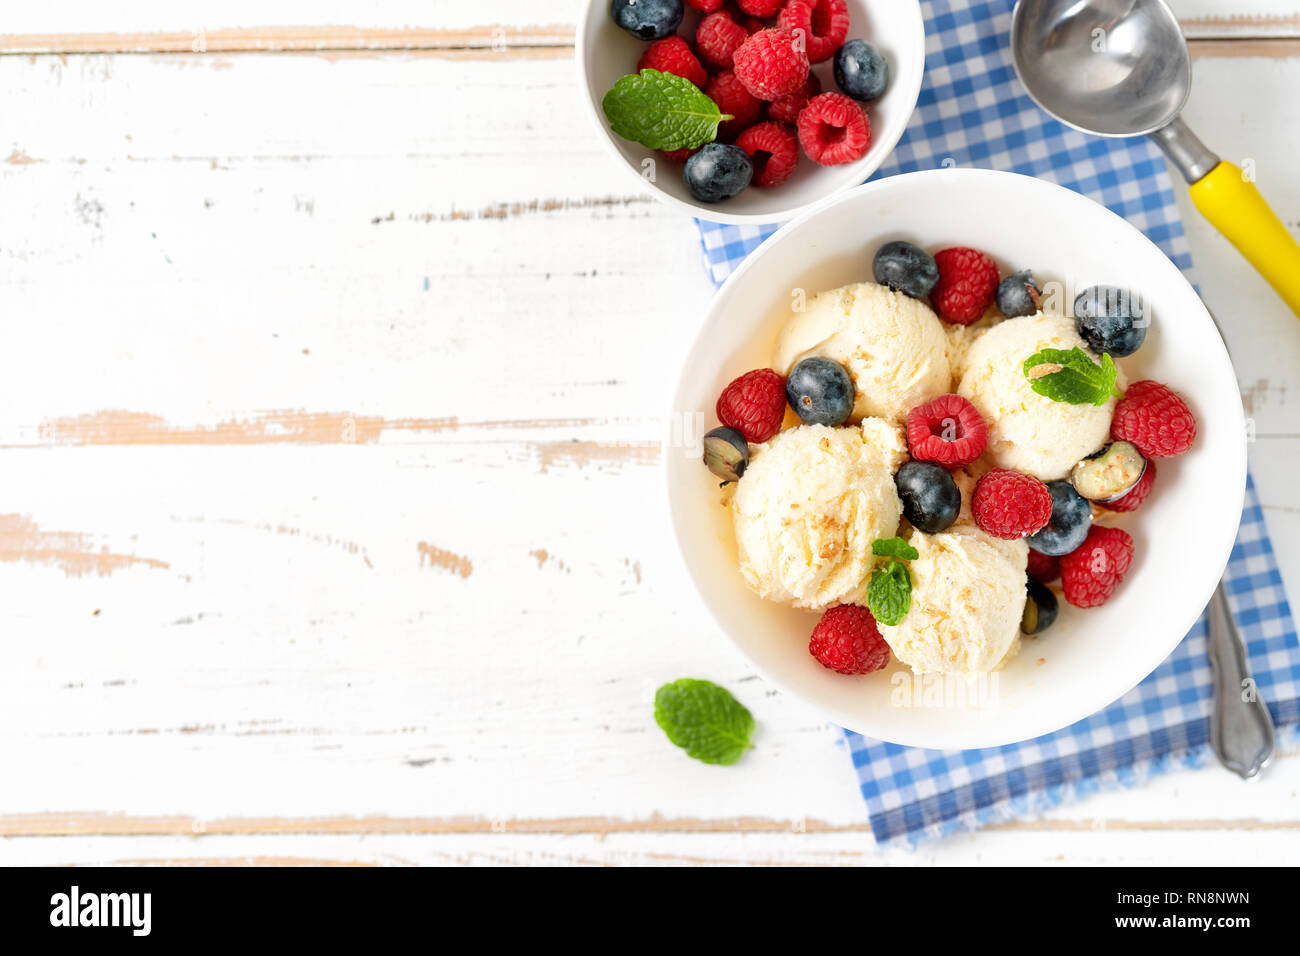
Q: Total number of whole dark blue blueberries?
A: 9